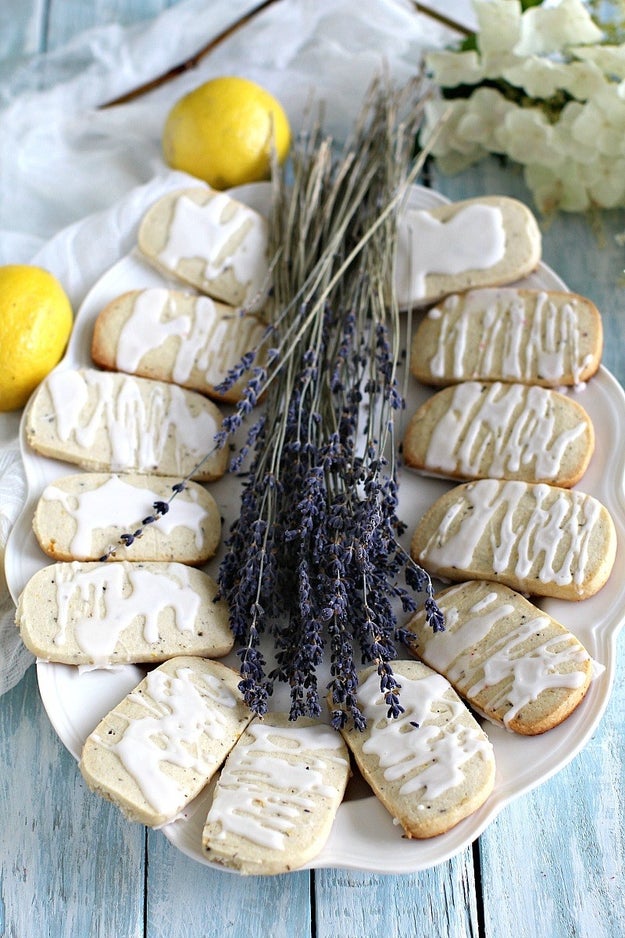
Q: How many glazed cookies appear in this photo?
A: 13